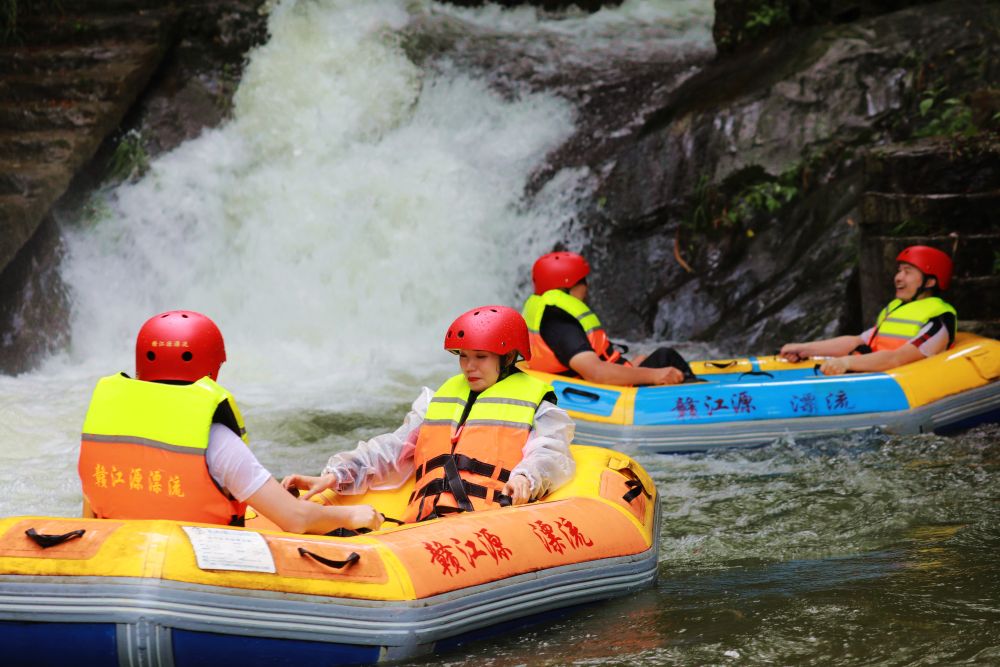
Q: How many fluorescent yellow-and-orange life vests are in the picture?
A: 4